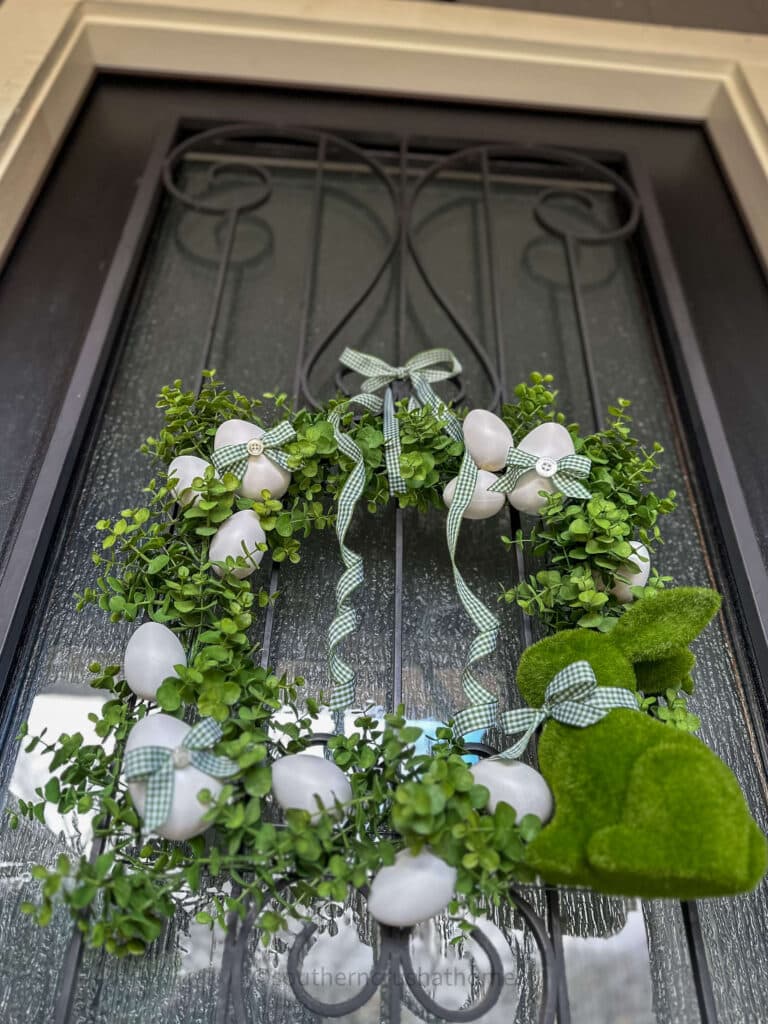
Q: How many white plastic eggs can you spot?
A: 12